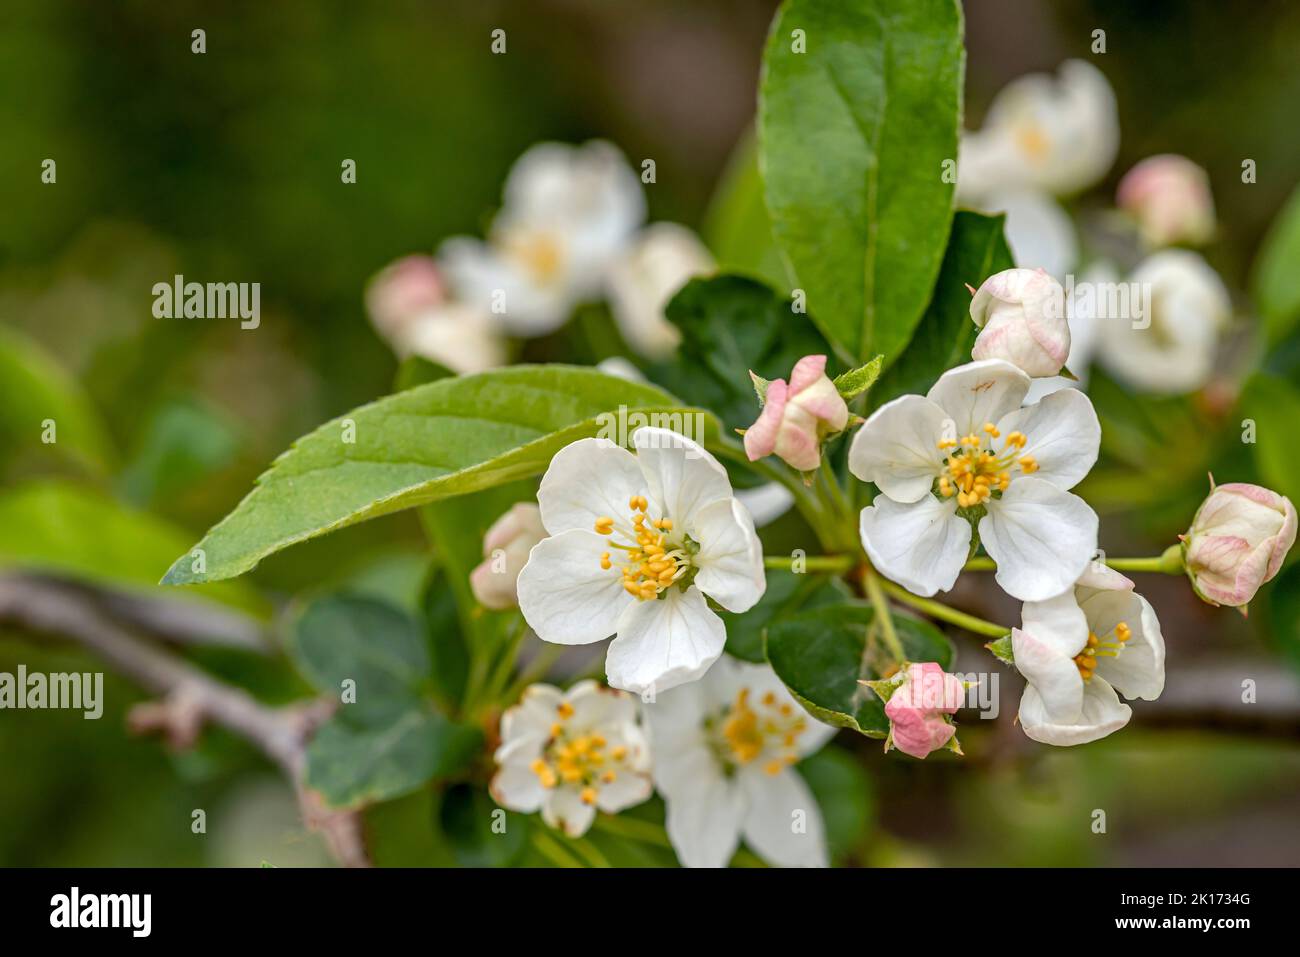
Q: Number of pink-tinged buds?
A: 7